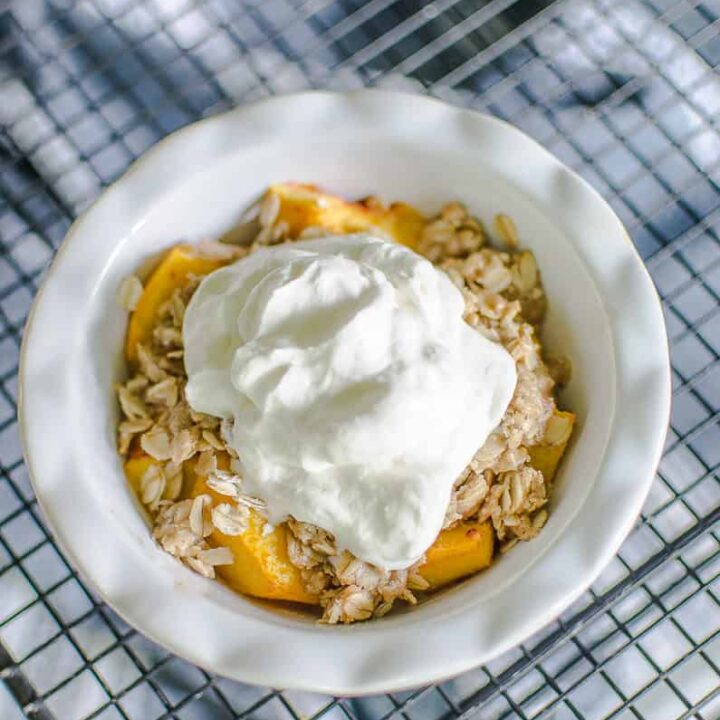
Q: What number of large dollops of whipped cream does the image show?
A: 1